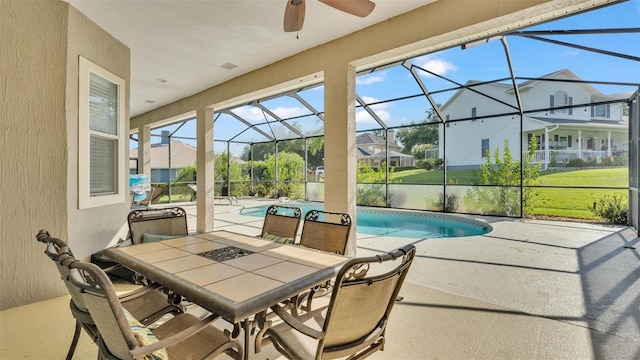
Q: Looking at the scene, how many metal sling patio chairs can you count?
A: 6